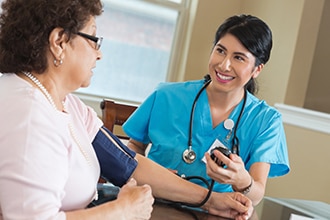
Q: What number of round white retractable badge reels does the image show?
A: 1